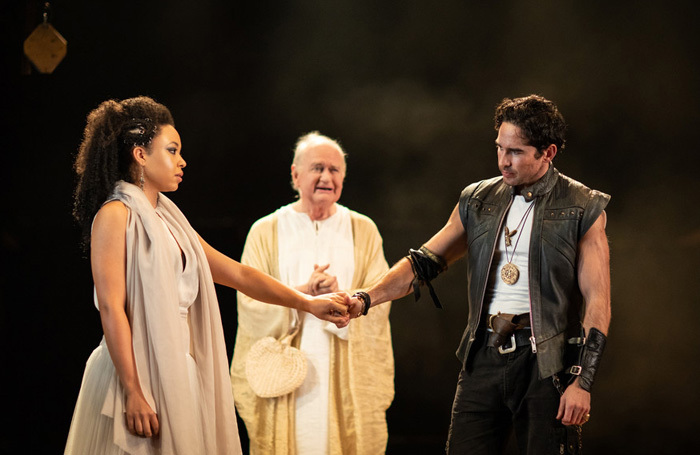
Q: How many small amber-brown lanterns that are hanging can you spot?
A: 1